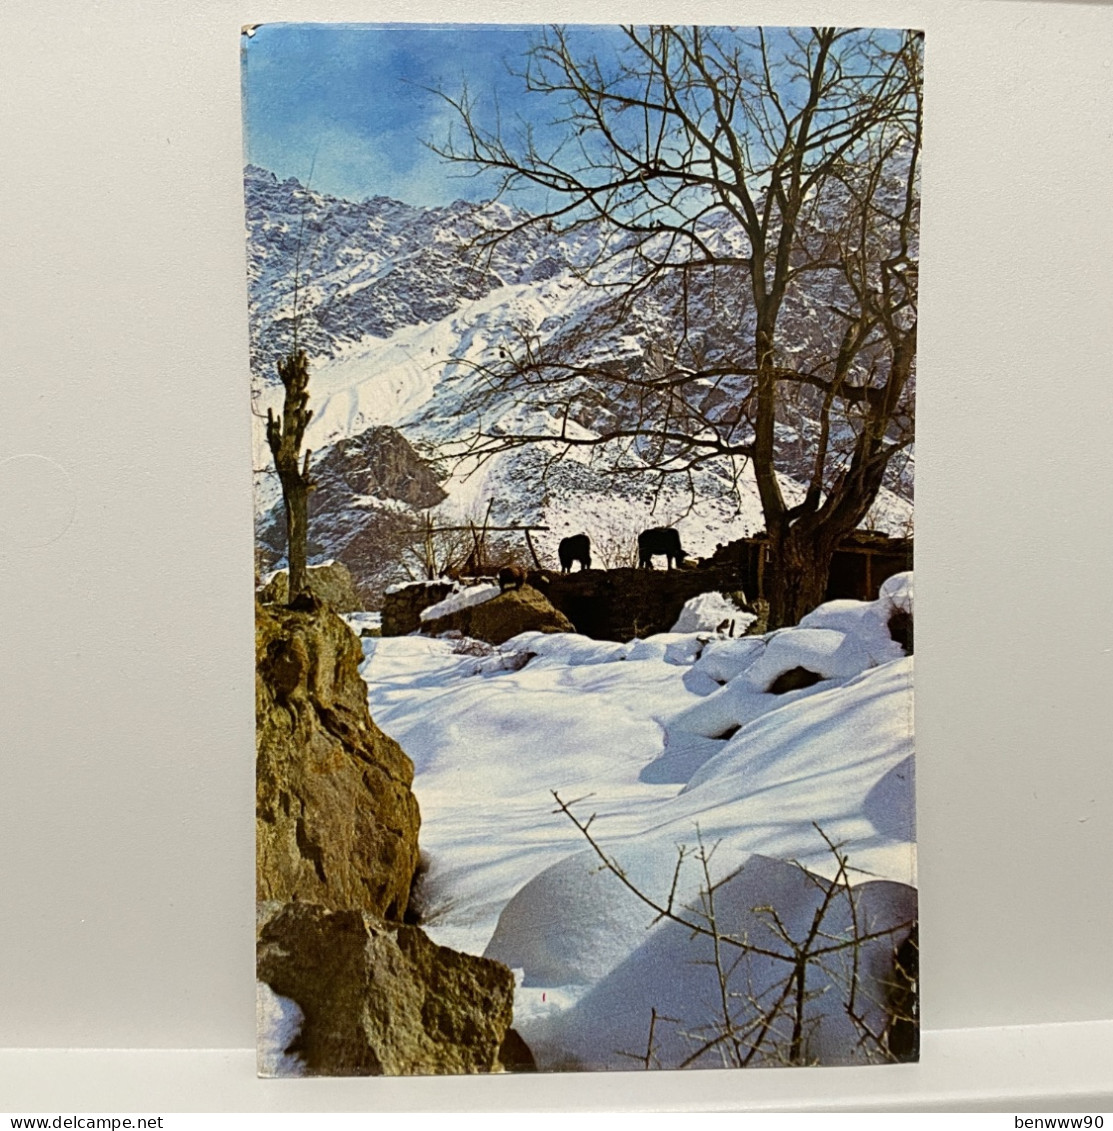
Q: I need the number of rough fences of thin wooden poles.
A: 1